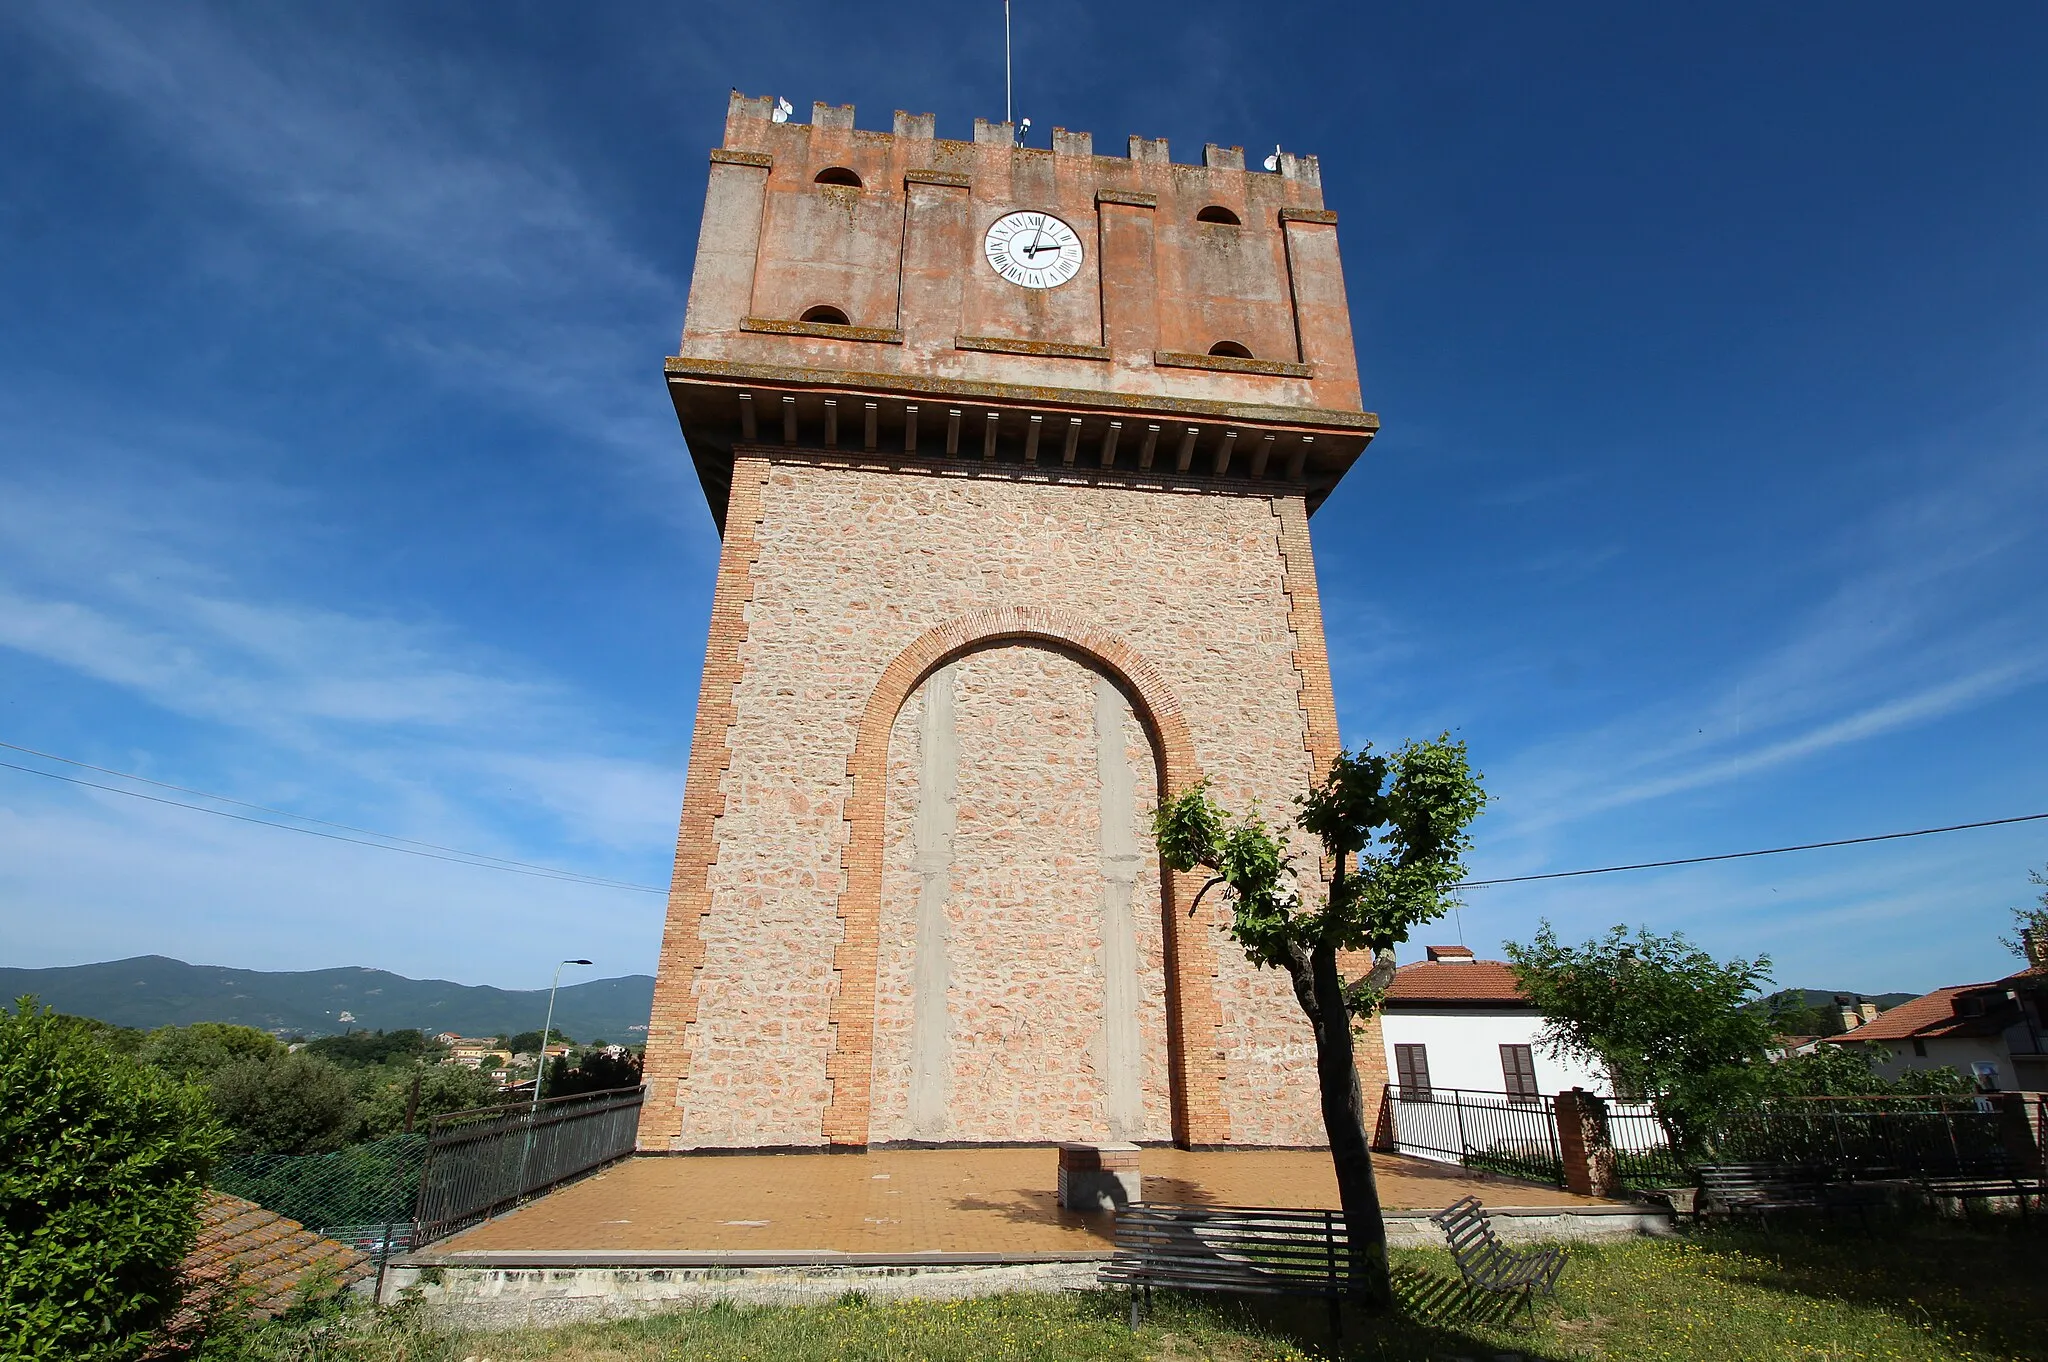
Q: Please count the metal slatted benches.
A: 4